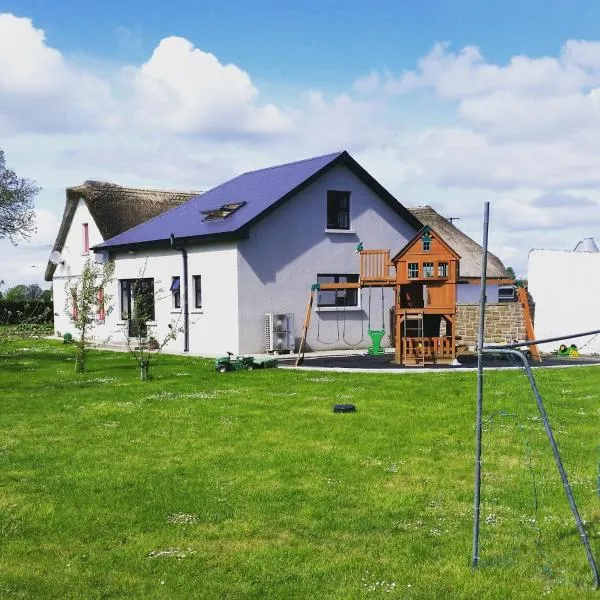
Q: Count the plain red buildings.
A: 0